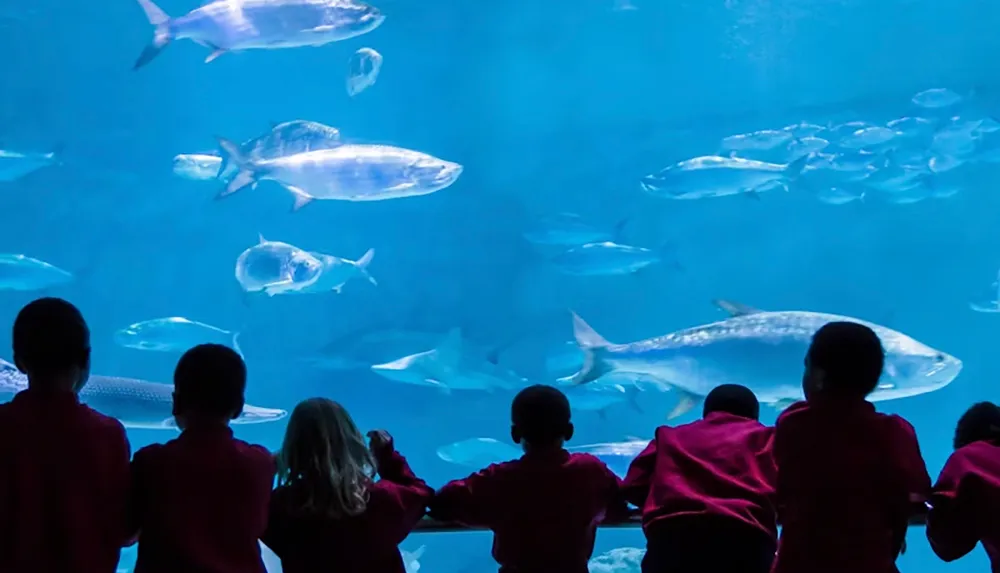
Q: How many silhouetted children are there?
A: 7